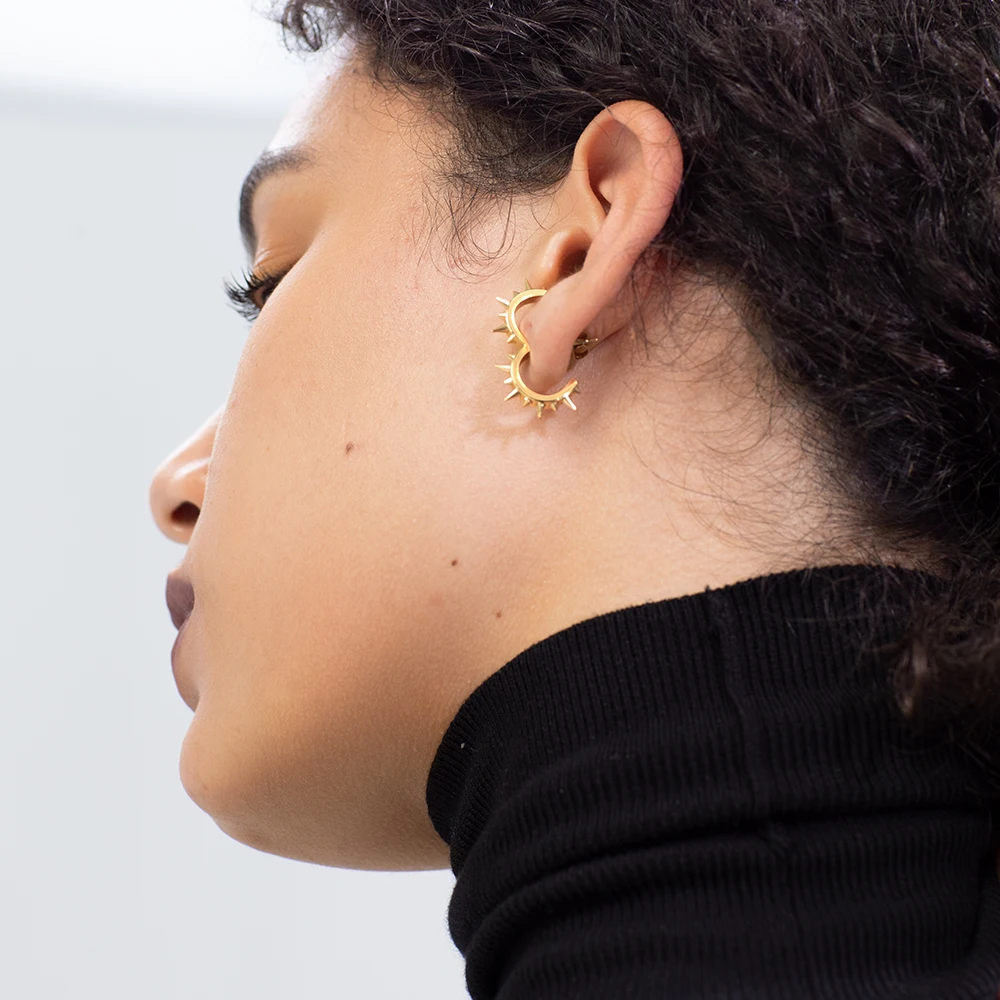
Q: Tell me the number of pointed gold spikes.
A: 15